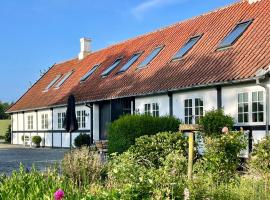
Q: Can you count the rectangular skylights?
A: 8